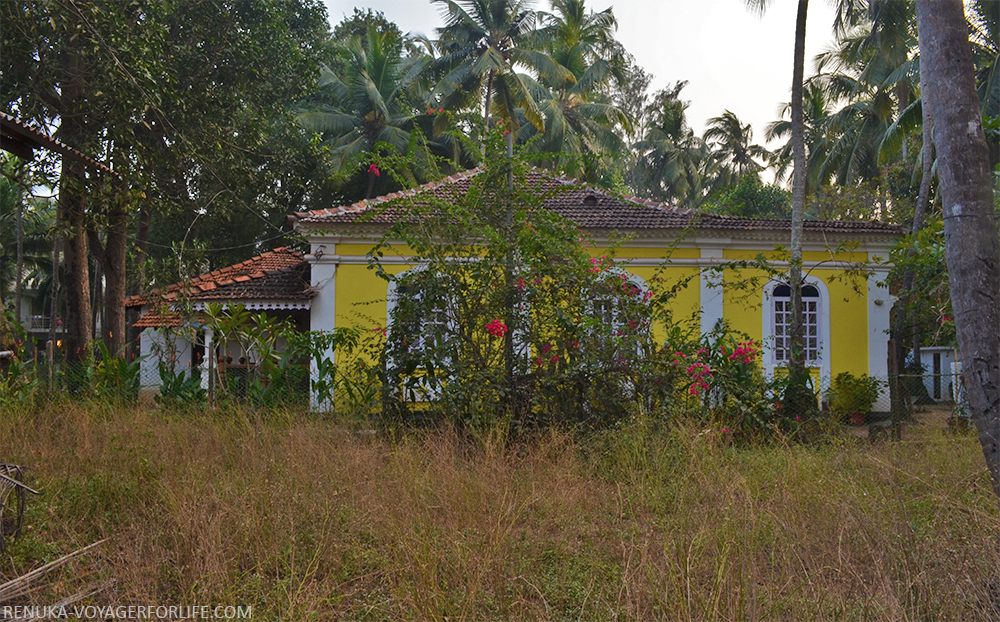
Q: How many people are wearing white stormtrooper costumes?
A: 0